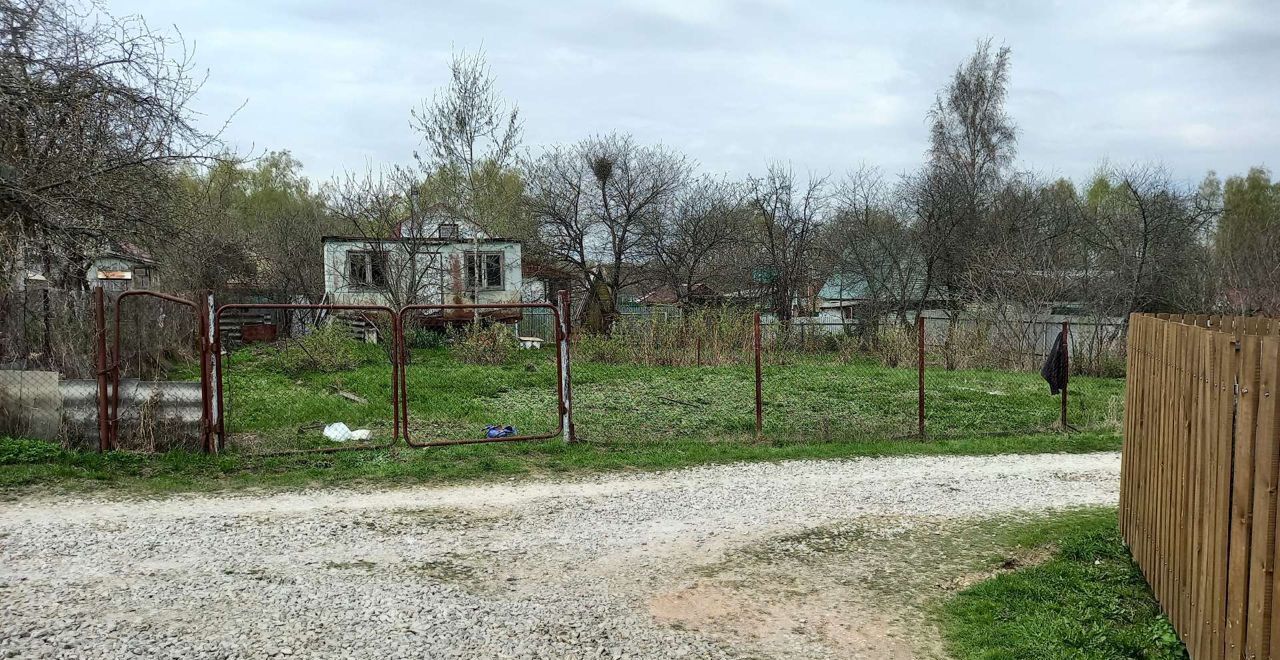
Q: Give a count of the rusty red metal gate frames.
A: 3